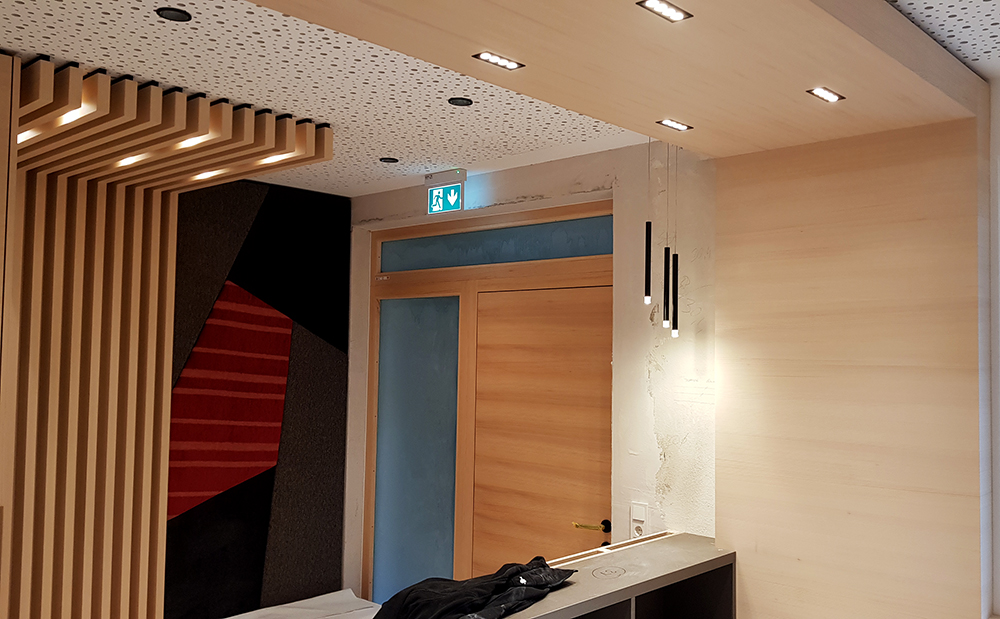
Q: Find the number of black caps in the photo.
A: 13